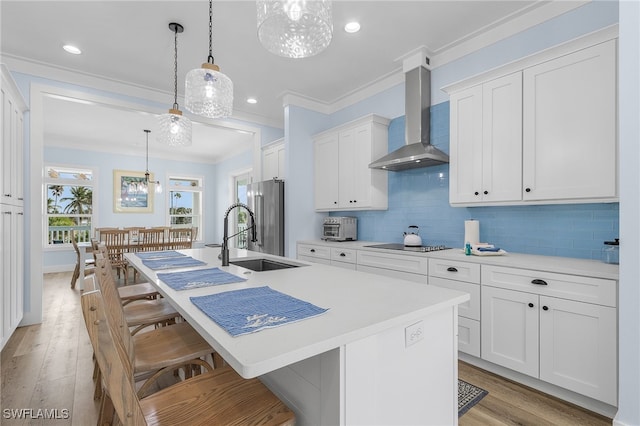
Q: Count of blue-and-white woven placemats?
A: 4